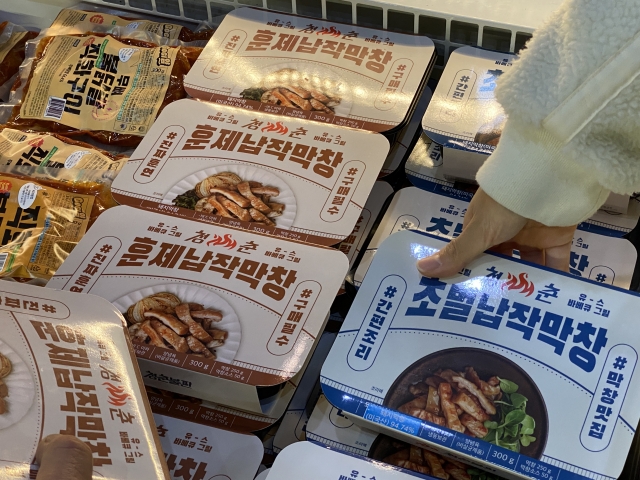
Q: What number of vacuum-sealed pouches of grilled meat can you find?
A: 5